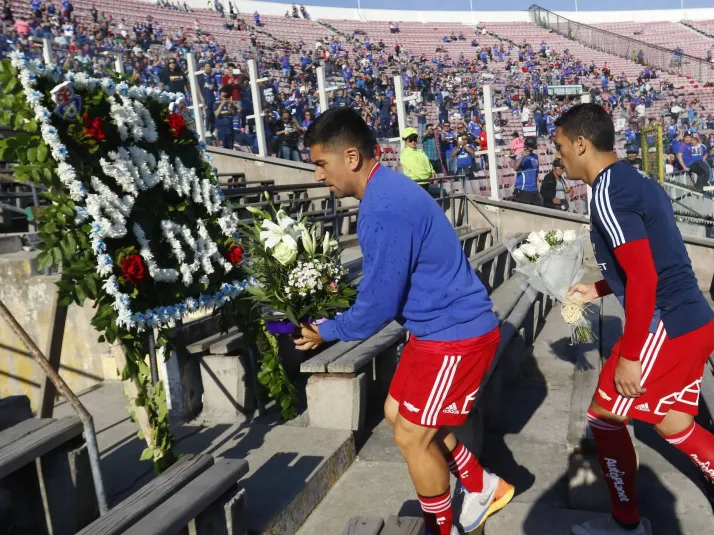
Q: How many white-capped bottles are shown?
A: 0